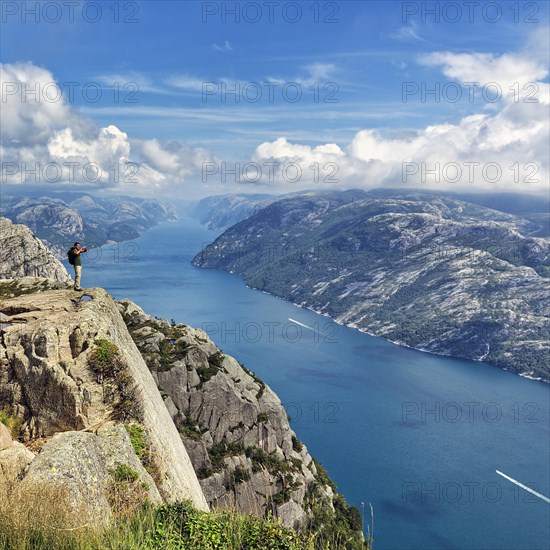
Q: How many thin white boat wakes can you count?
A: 2